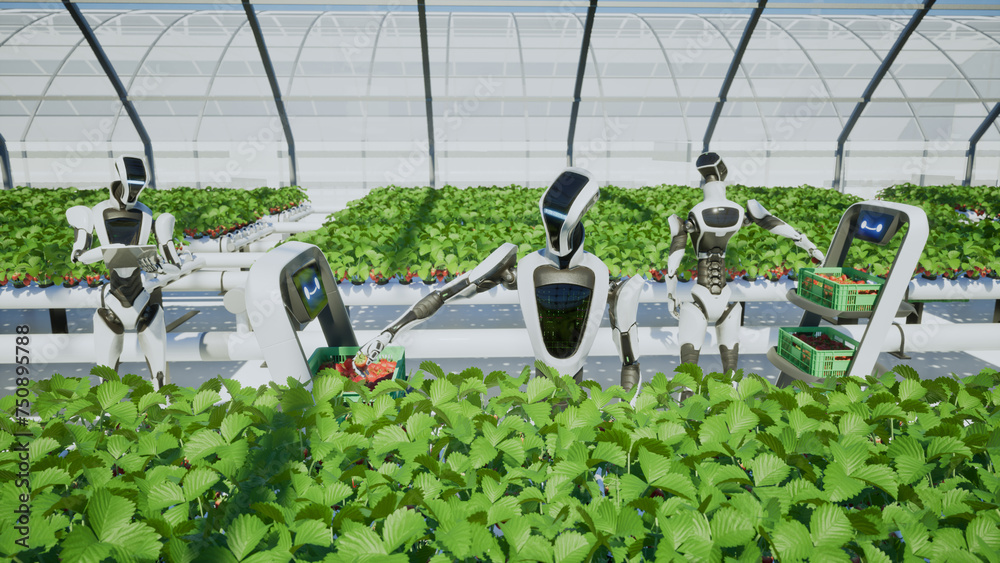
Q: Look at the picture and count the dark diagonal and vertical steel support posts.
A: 8